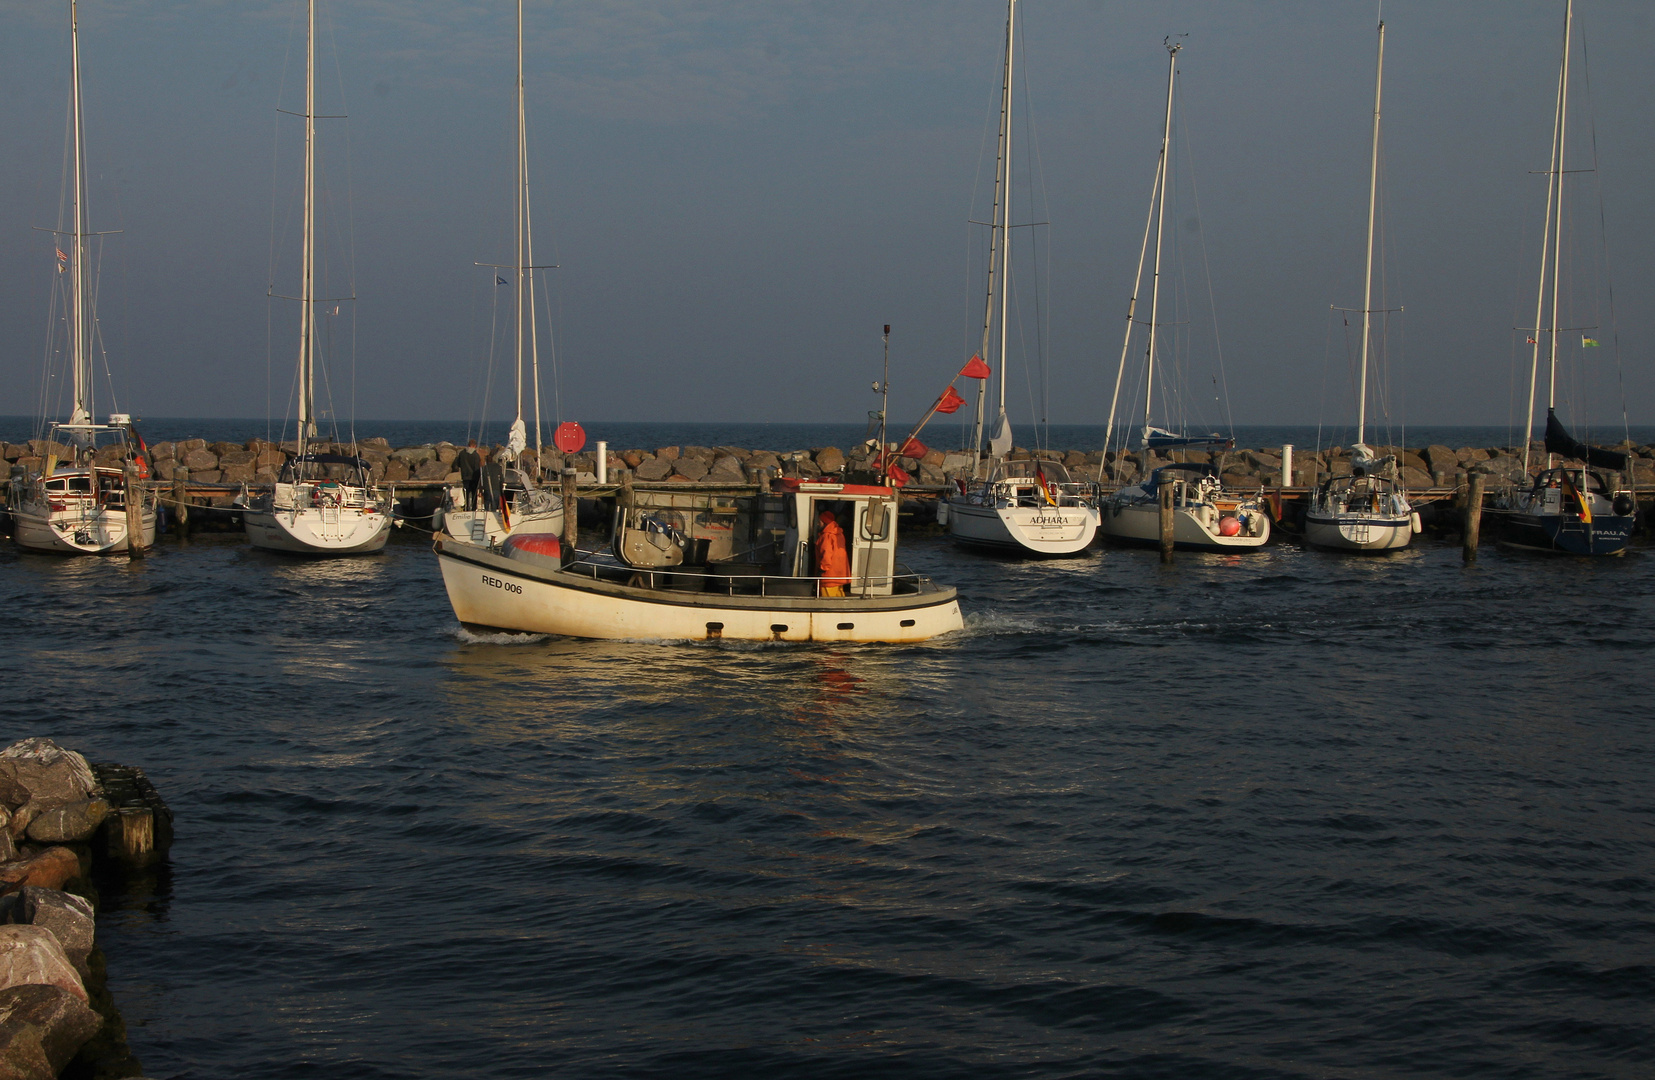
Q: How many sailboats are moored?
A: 7